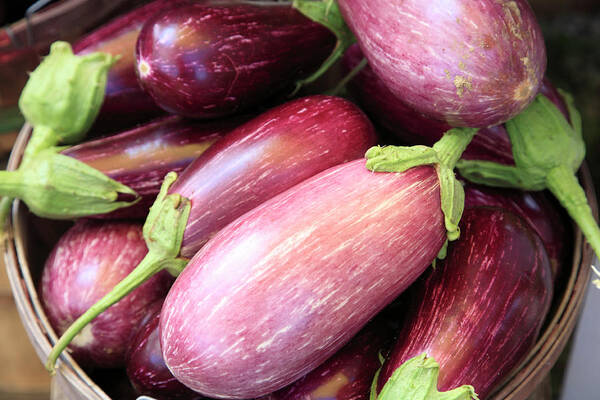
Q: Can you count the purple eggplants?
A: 12